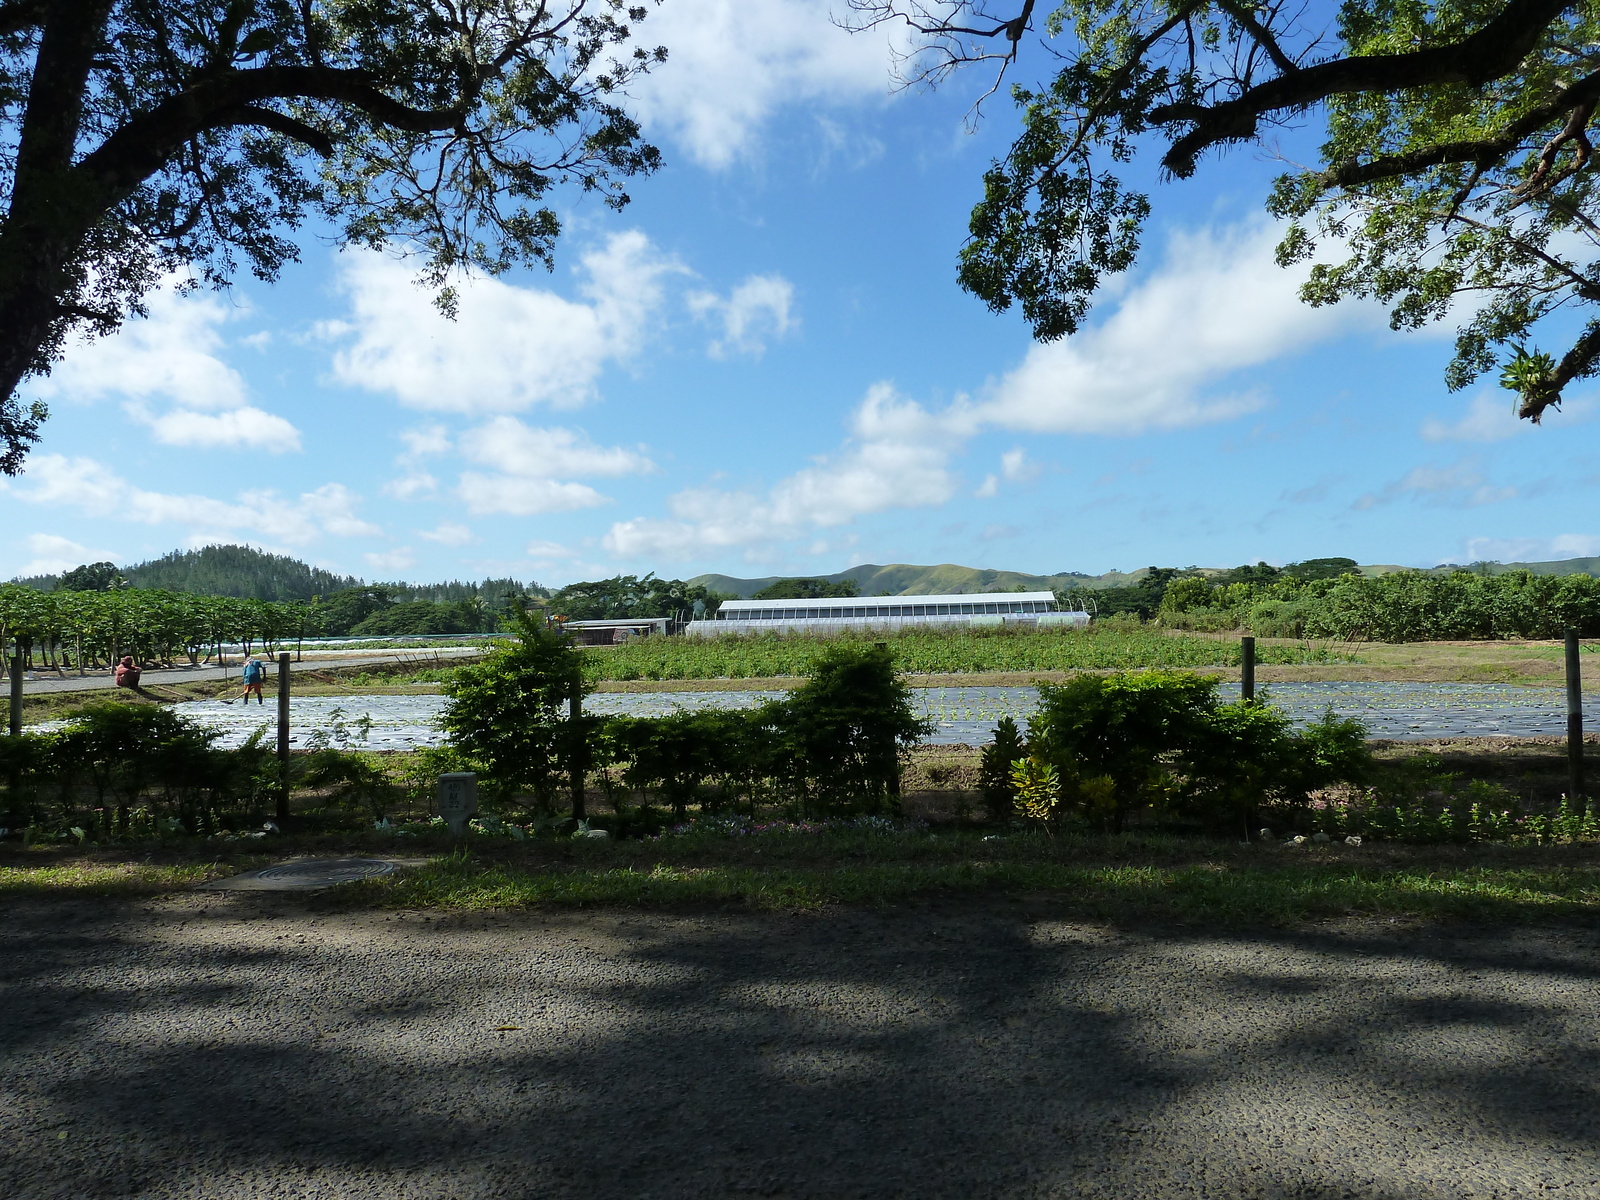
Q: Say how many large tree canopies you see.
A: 2